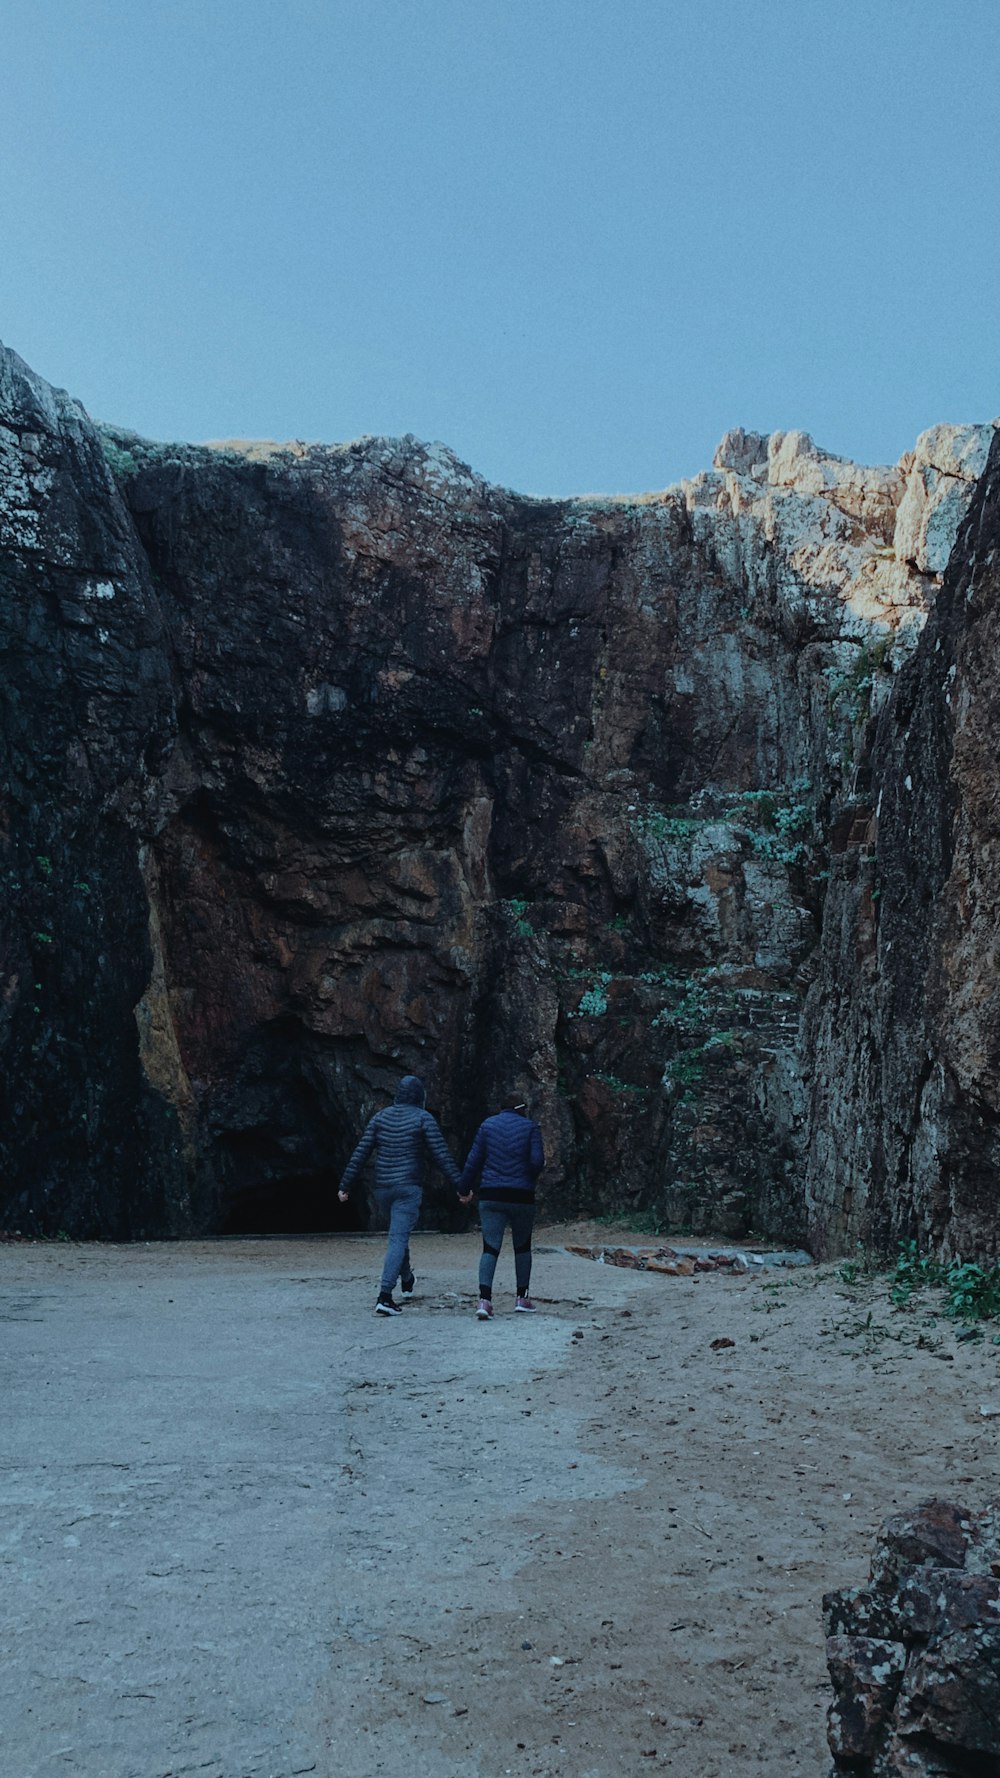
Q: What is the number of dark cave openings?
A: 1